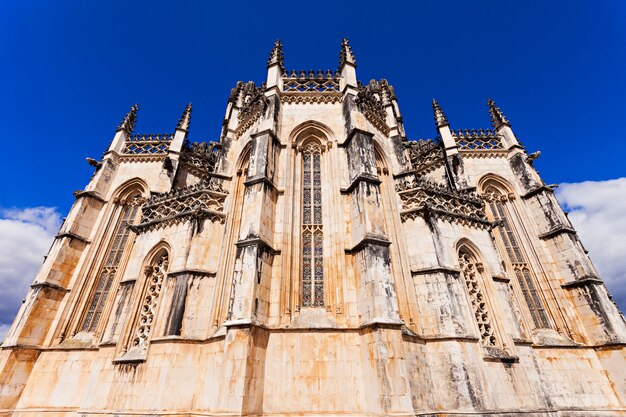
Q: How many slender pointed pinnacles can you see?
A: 6